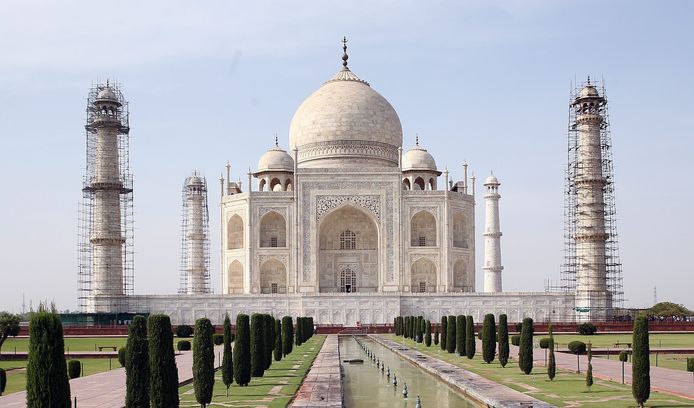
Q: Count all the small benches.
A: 2